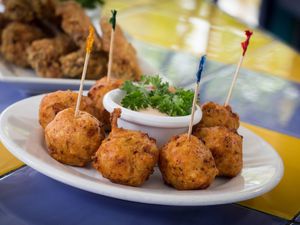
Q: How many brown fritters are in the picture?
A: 7